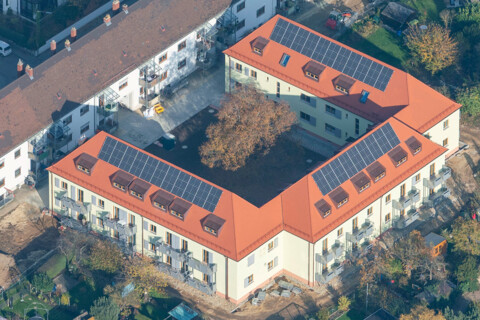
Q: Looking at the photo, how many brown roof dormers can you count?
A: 15